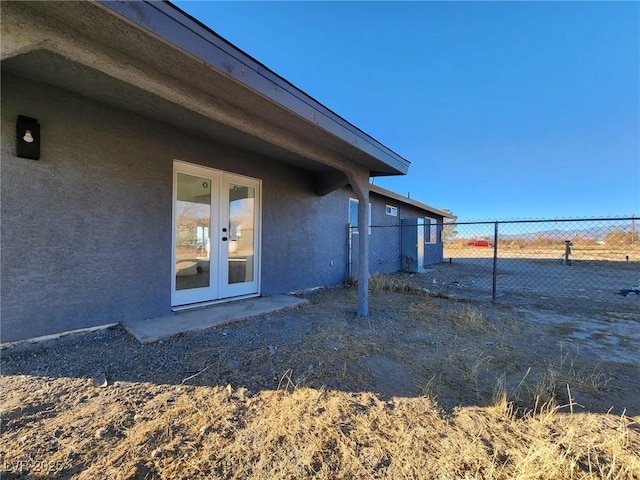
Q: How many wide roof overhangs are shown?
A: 1